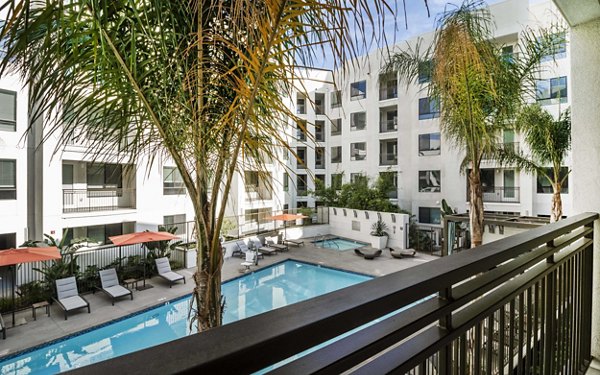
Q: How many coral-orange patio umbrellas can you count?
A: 3